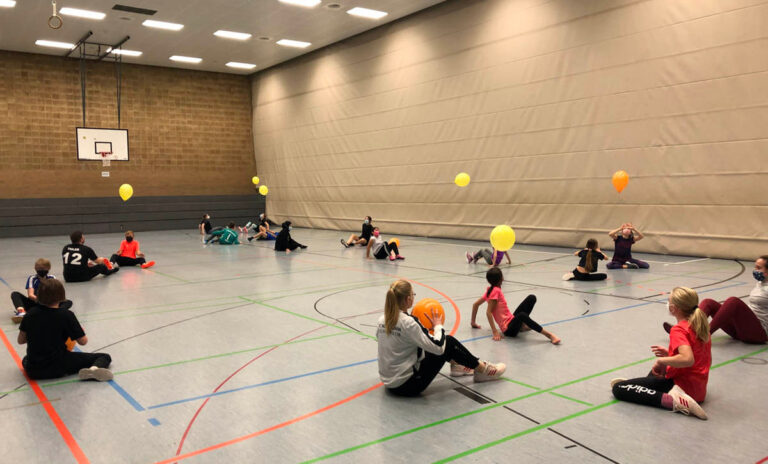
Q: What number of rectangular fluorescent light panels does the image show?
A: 11